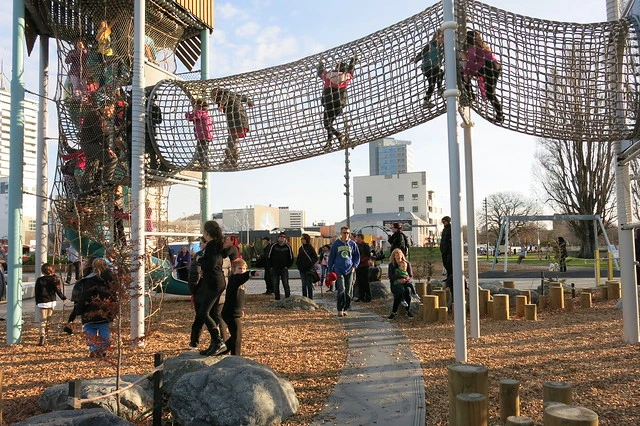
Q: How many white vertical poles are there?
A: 5